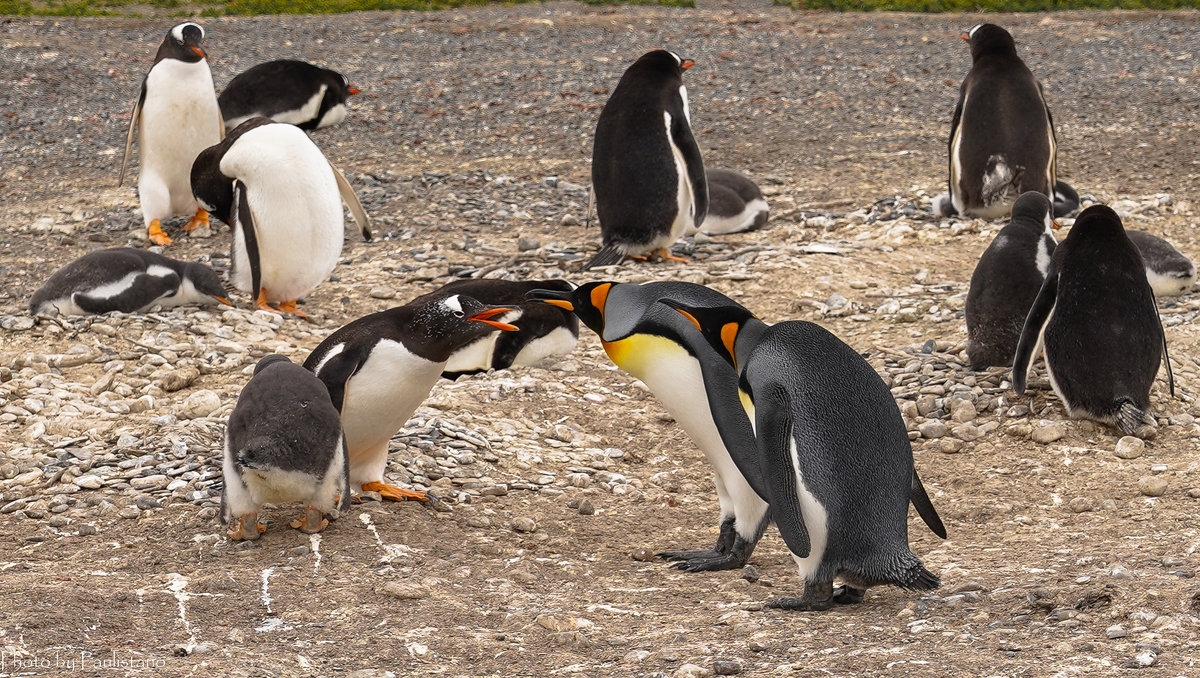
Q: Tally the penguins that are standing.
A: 10